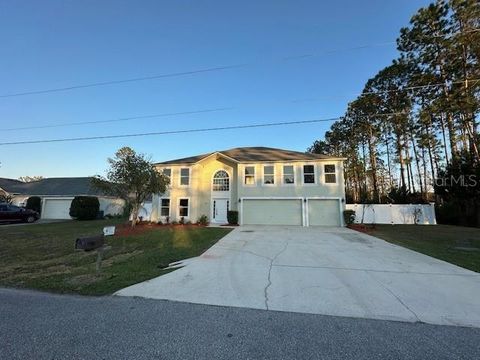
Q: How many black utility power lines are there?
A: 3